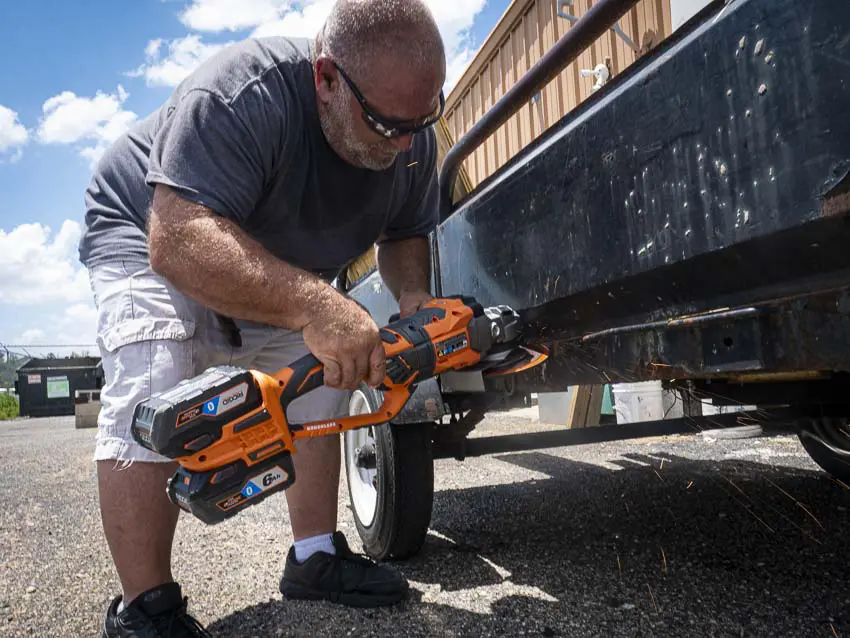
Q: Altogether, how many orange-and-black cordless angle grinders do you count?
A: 1